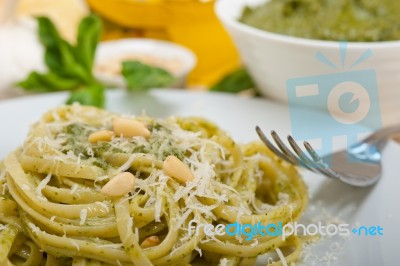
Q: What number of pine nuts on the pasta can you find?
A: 5